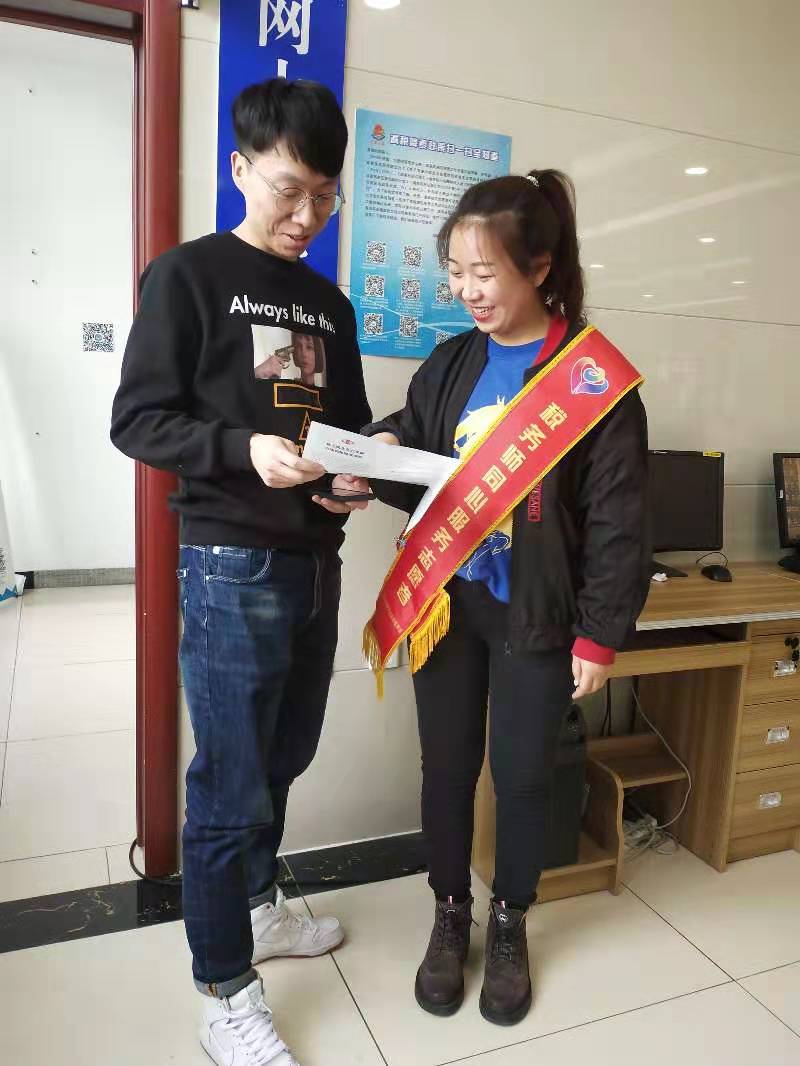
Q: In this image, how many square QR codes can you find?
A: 10